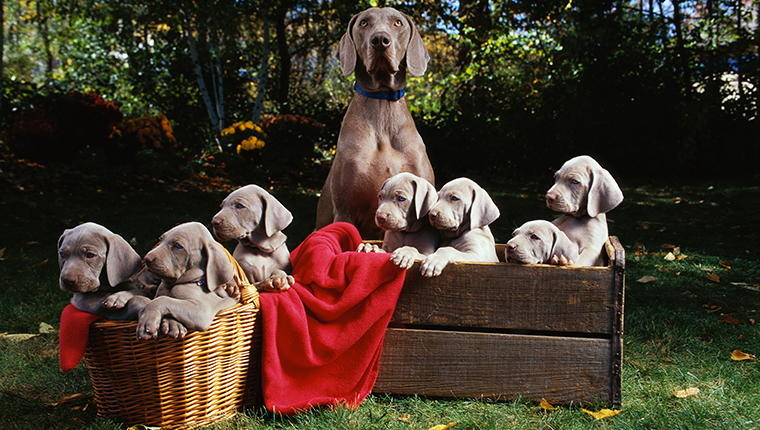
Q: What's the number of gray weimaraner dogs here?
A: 8